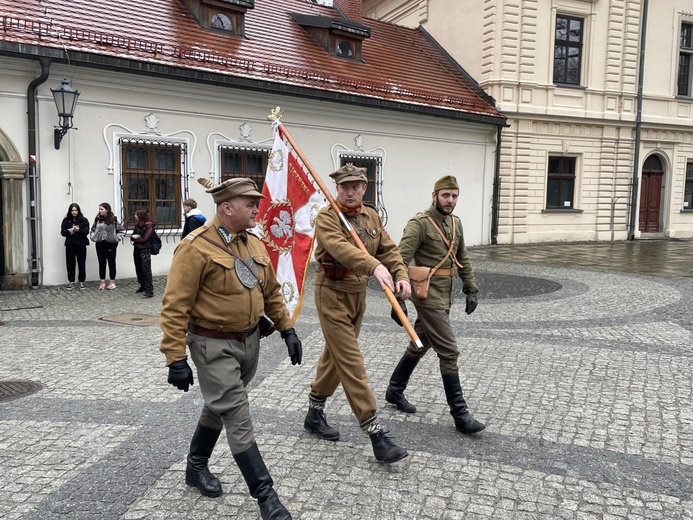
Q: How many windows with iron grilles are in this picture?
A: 3